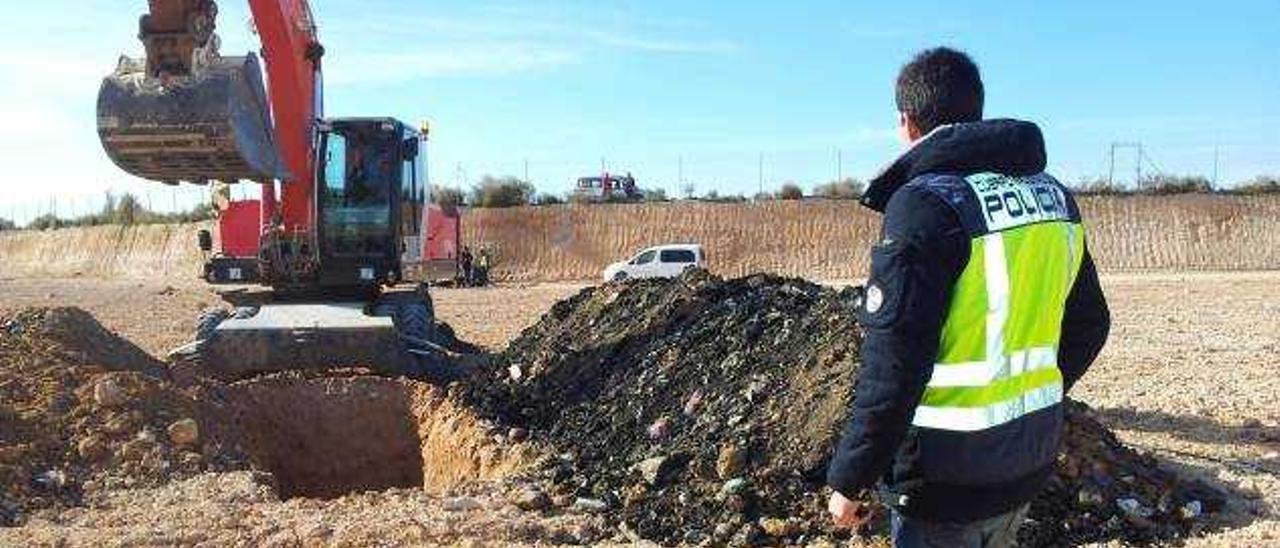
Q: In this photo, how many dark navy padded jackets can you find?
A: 1